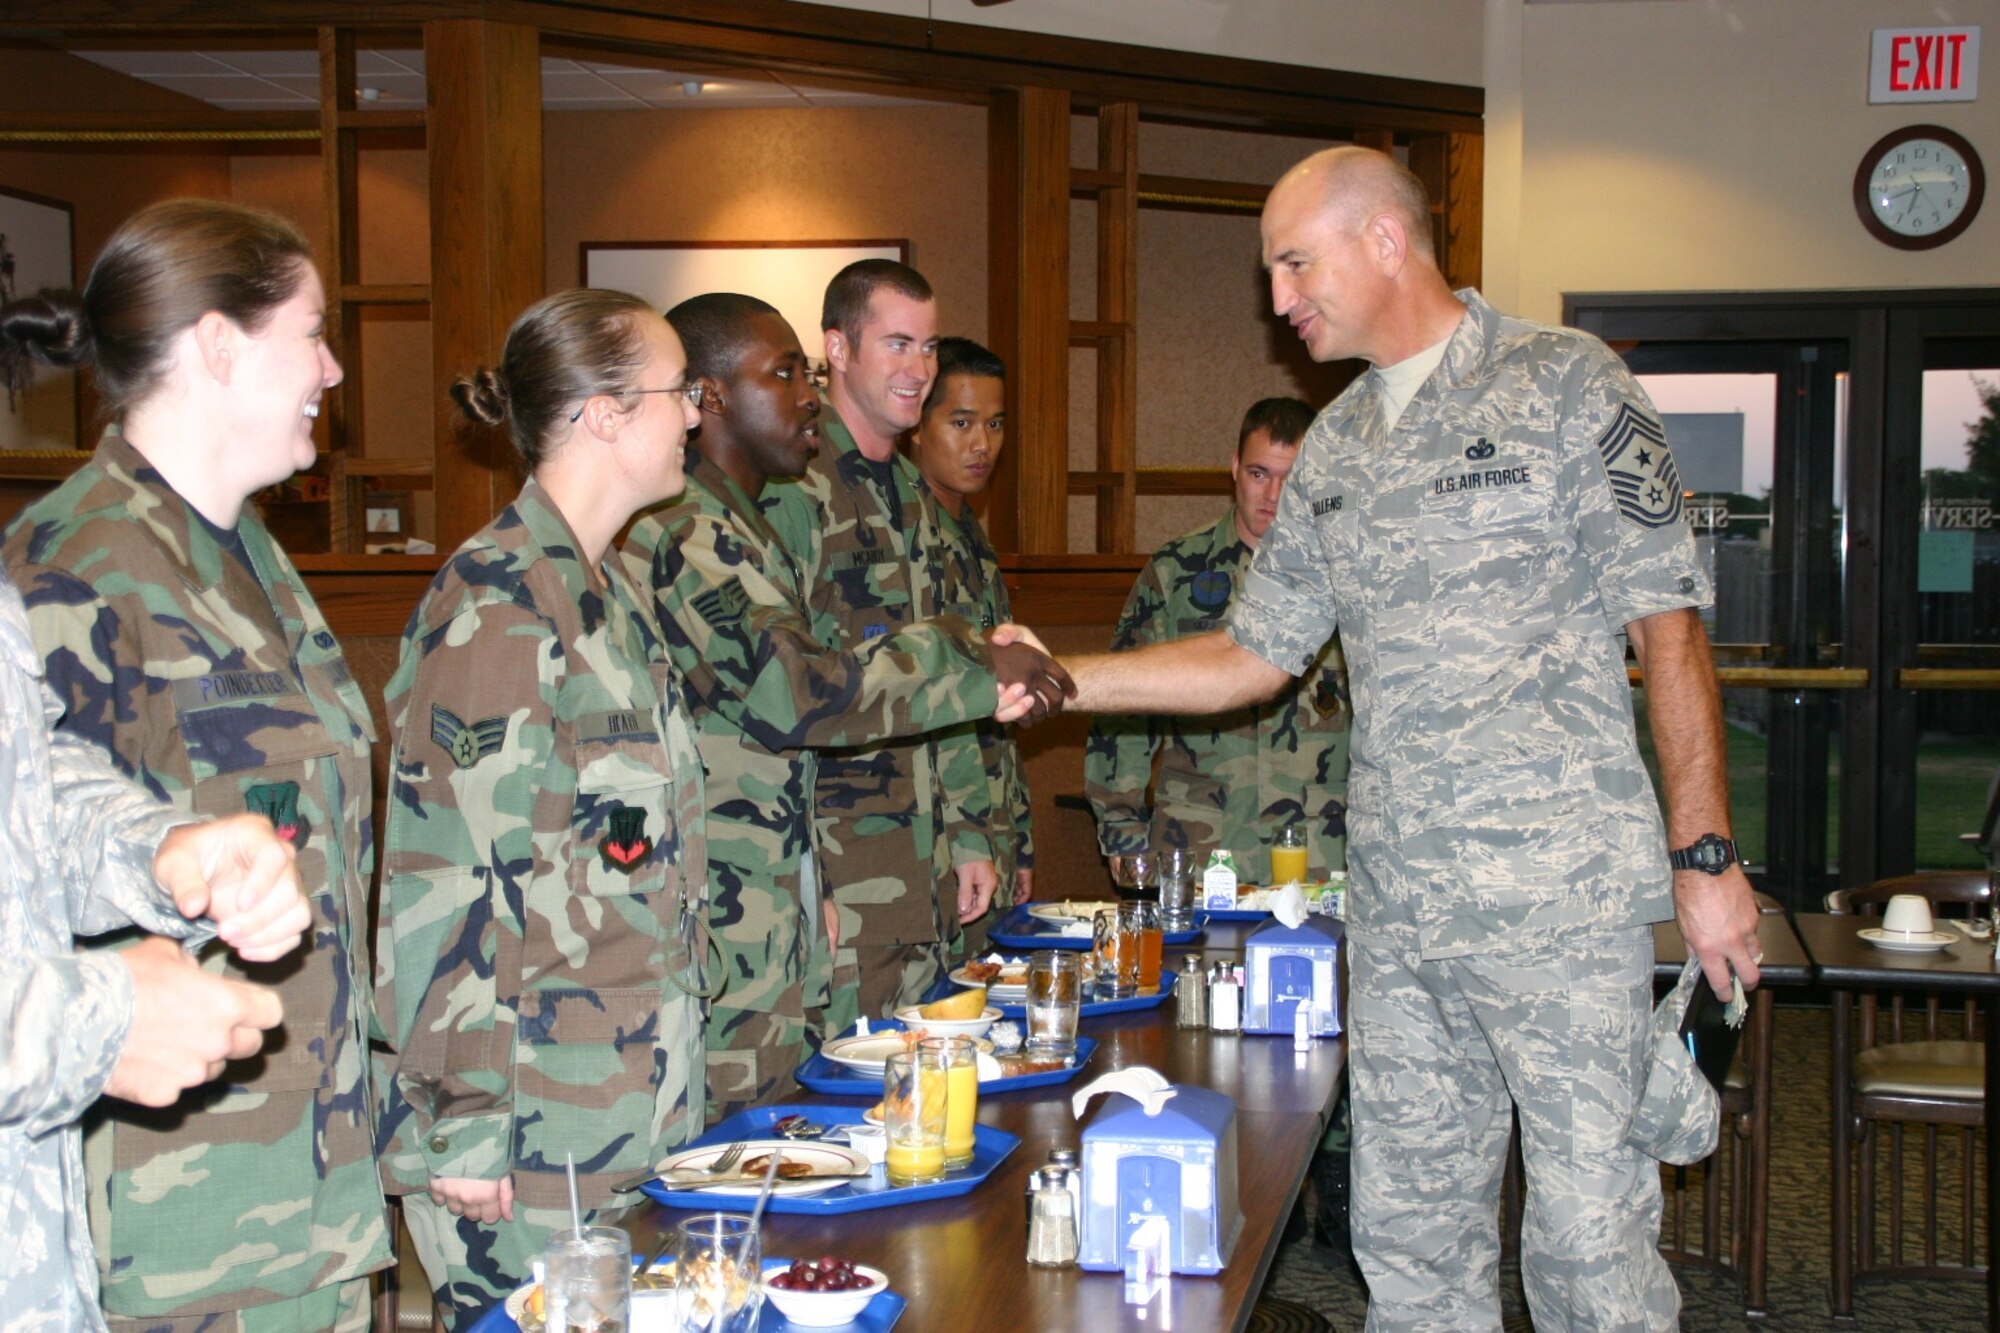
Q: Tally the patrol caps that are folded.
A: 1